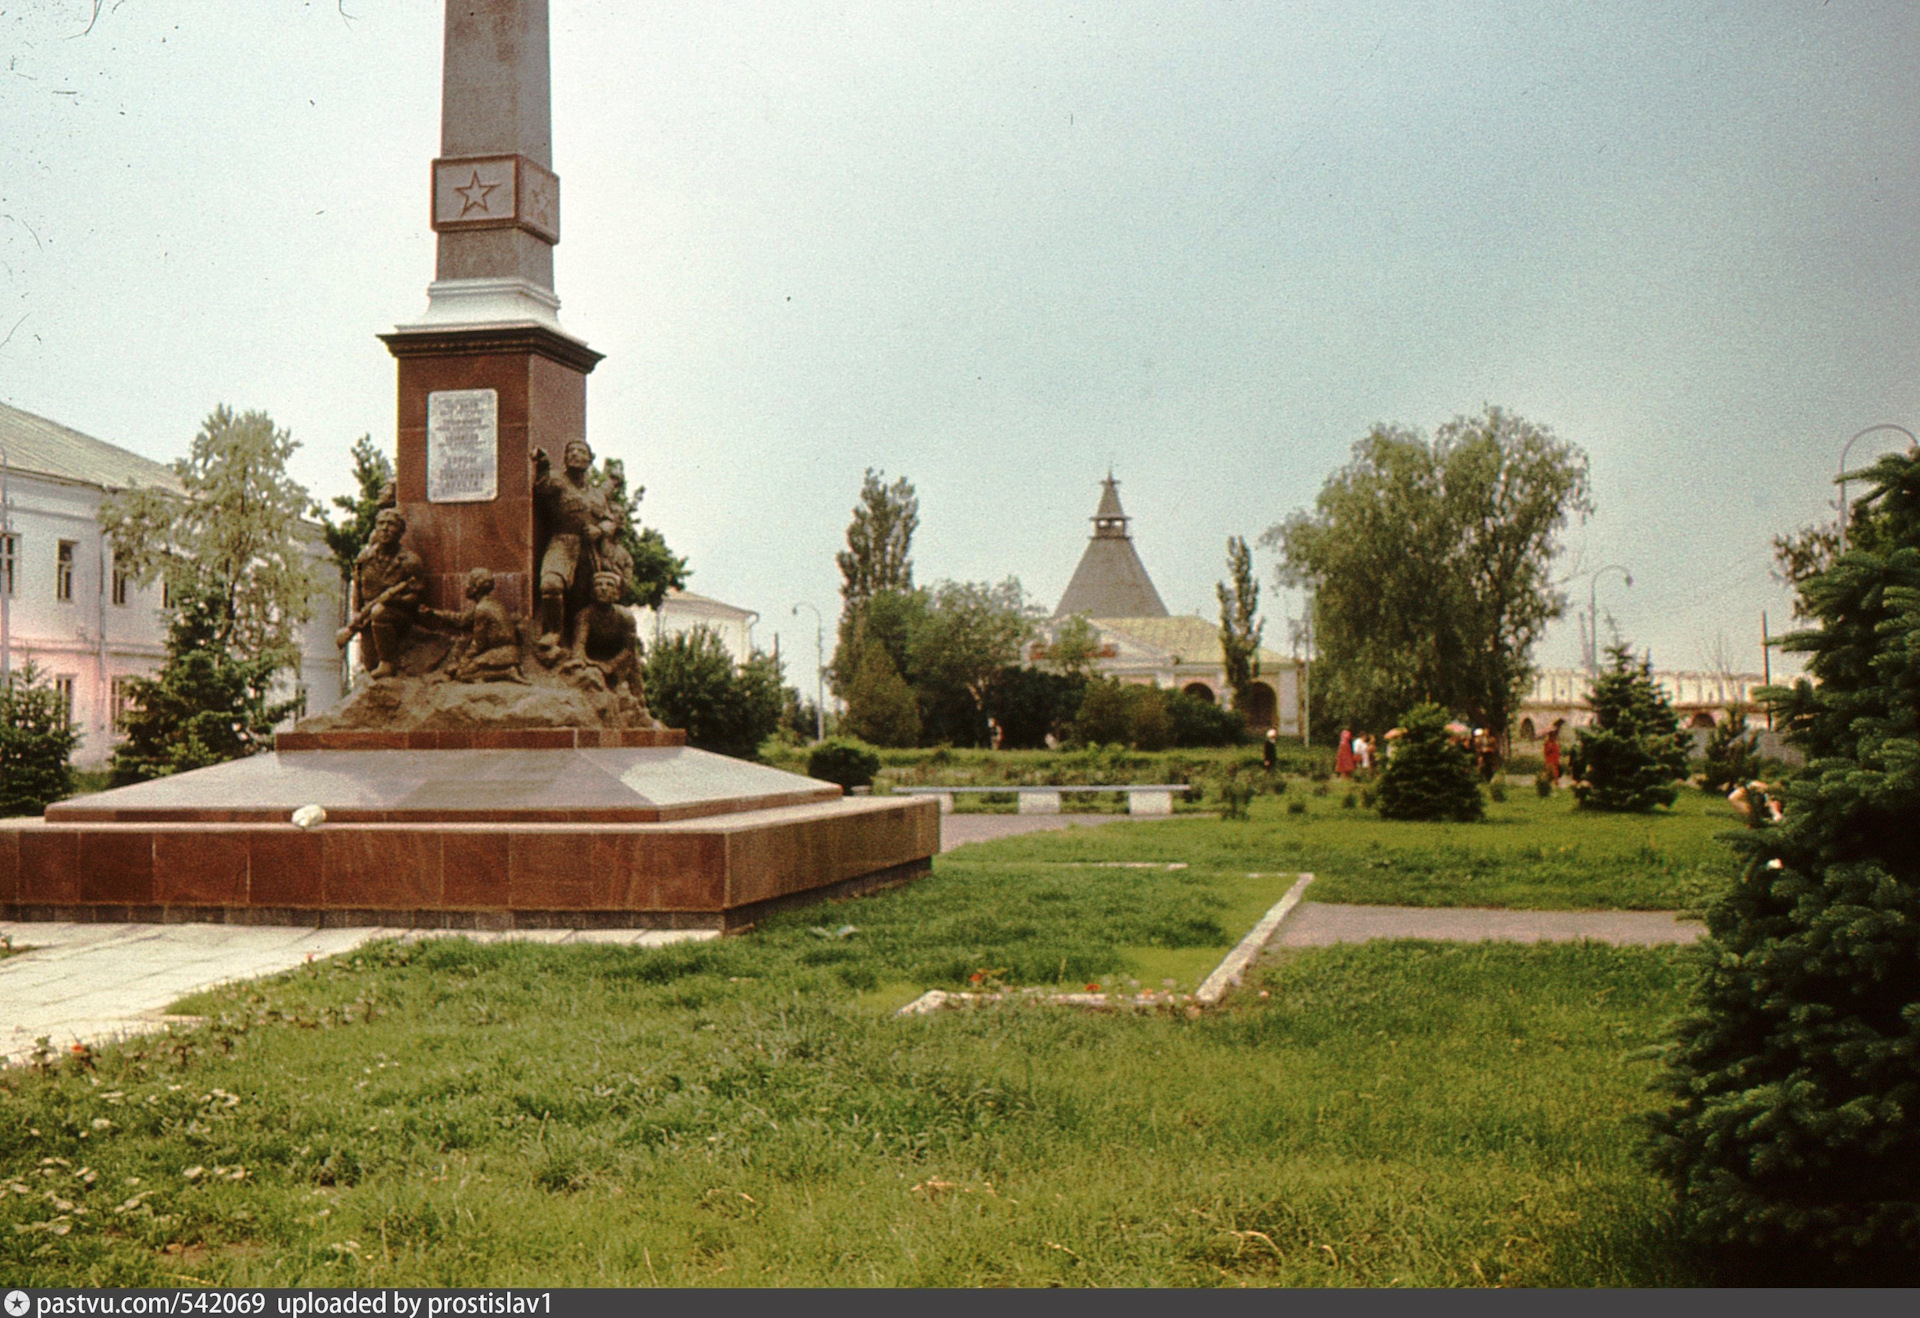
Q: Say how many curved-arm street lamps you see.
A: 3